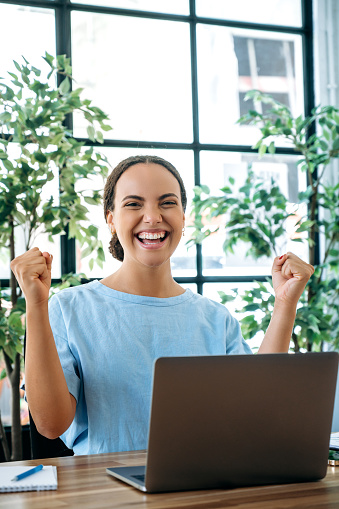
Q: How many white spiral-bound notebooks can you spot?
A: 1